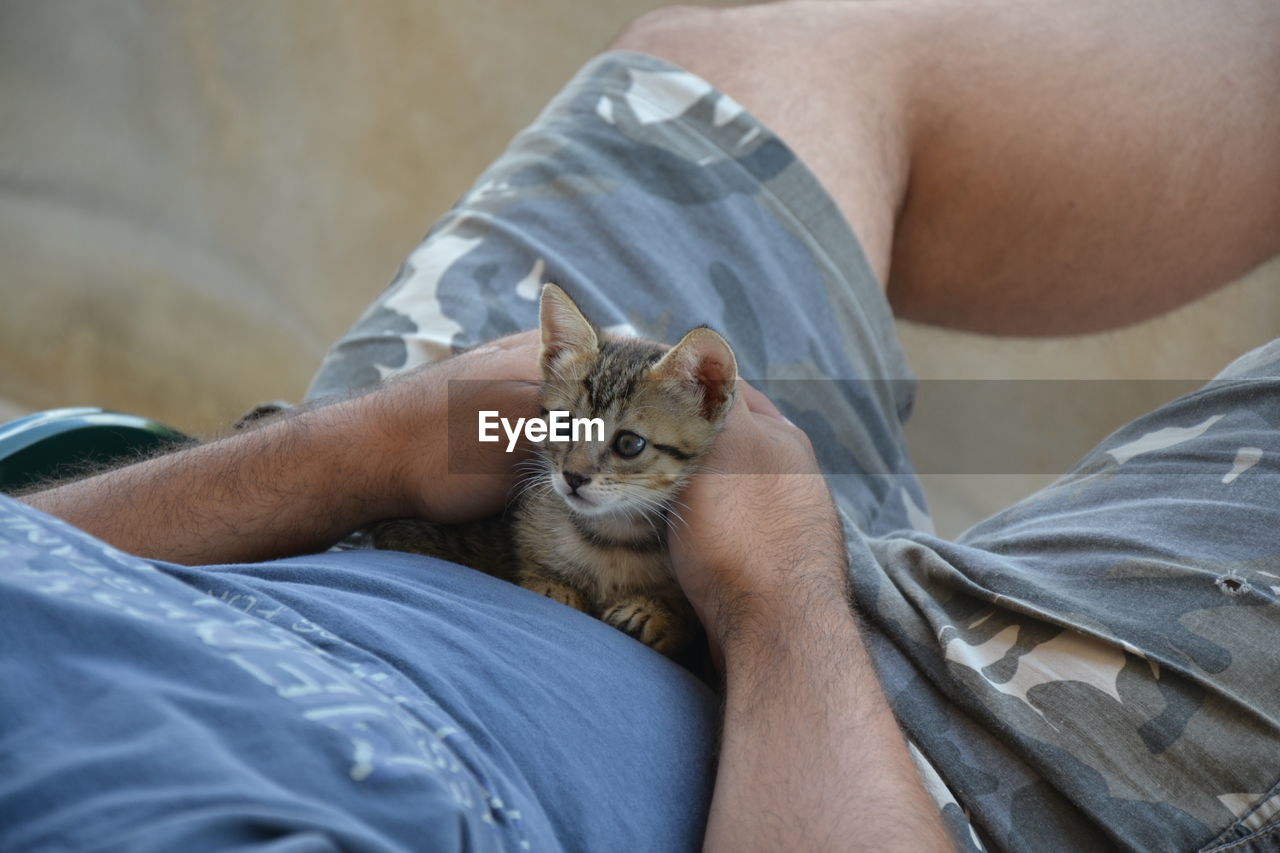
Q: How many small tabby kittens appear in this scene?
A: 1